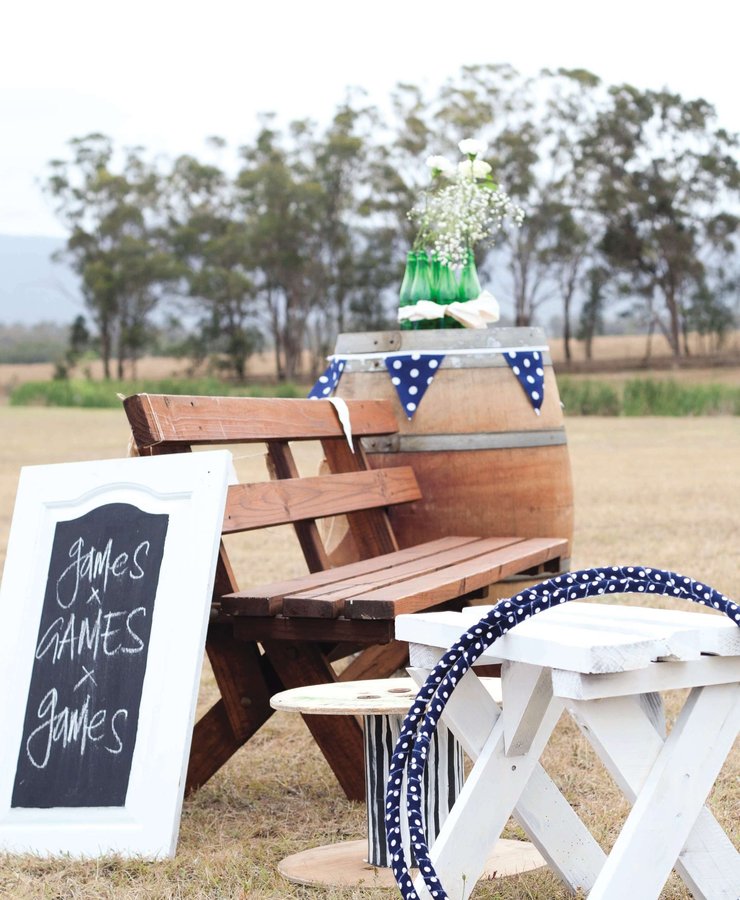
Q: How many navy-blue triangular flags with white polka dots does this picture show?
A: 3